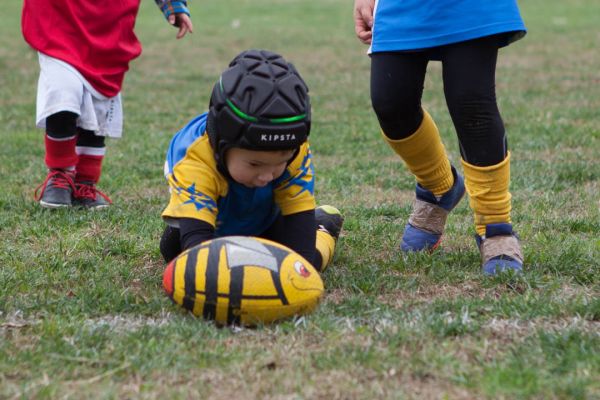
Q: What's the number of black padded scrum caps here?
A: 1